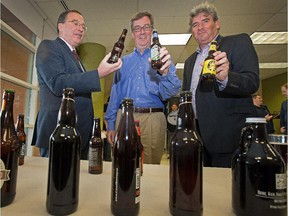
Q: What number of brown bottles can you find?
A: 11